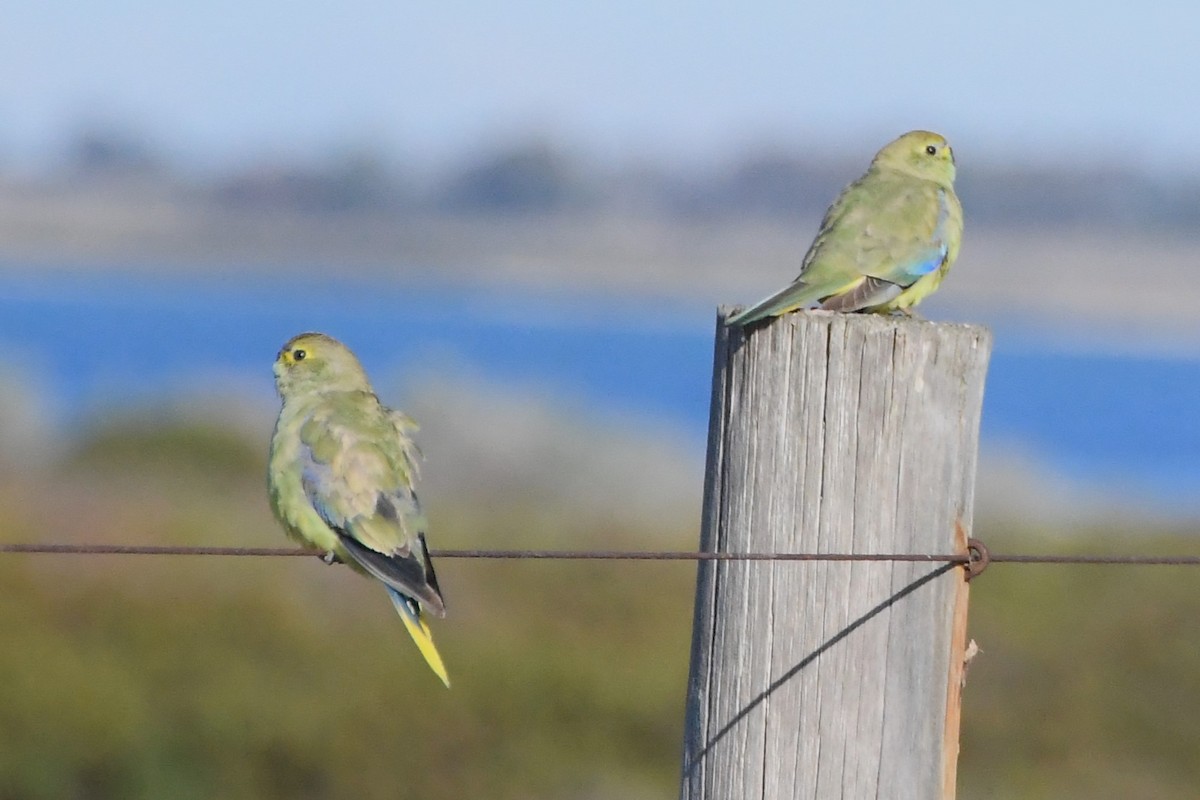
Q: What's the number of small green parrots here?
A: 2